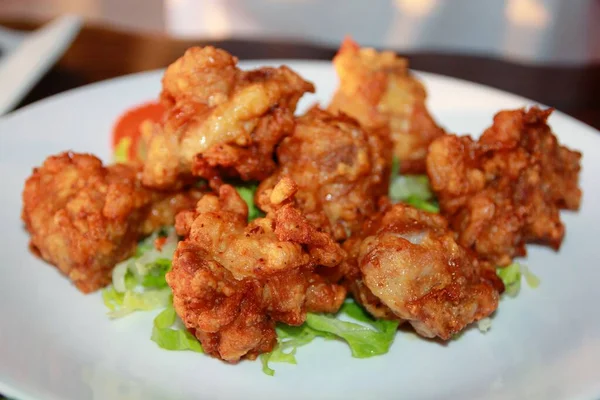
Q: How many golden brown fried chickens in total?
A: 7